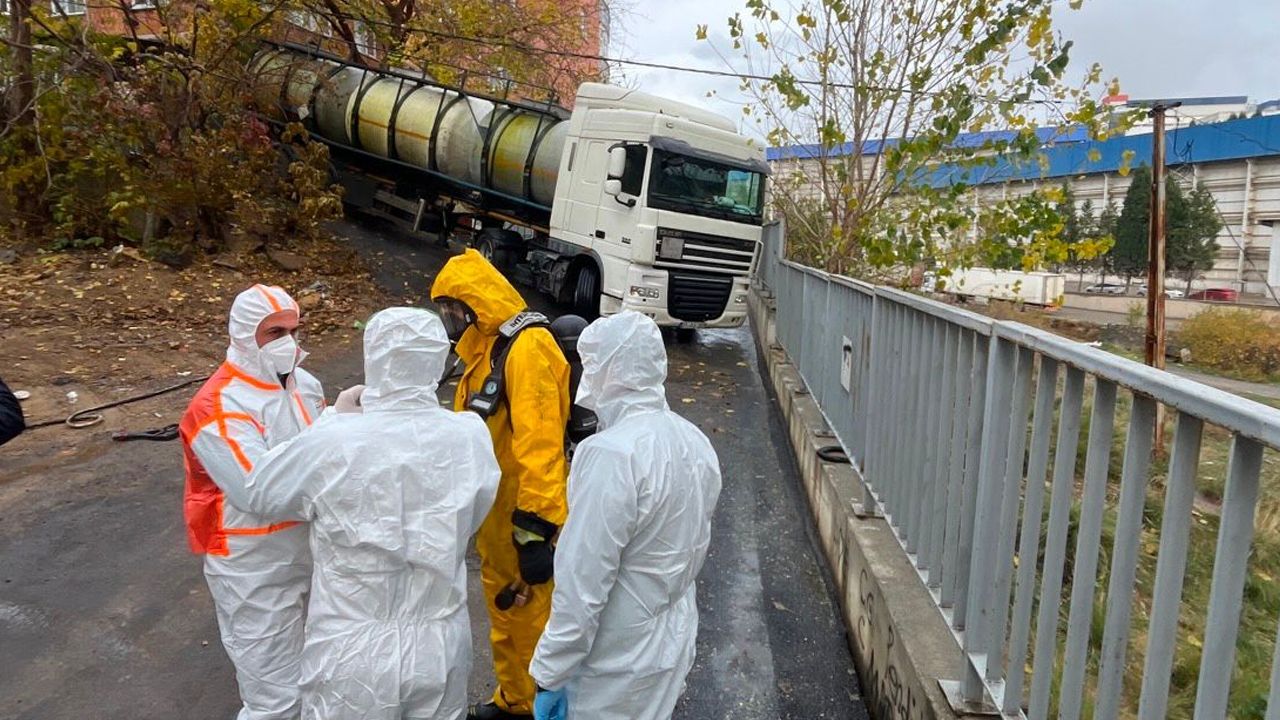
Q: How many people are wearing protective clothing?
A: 4